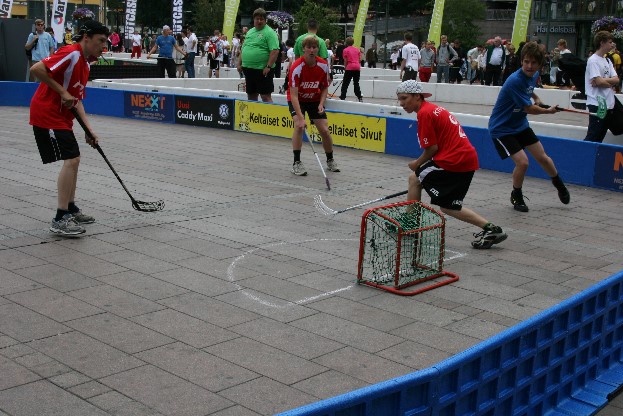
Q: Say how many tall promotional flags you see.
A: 8